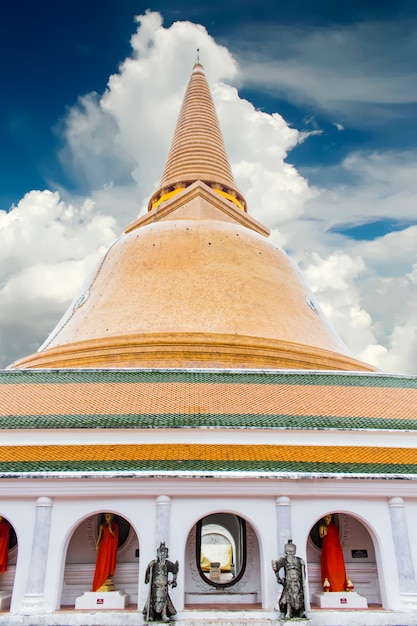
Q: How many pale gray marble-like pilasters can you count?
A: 4